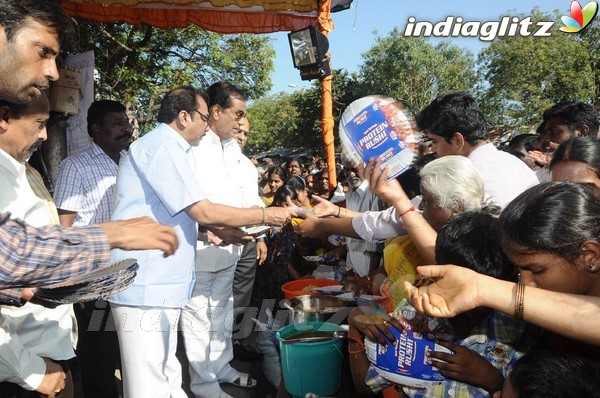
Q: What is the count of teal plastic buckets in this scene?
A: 1